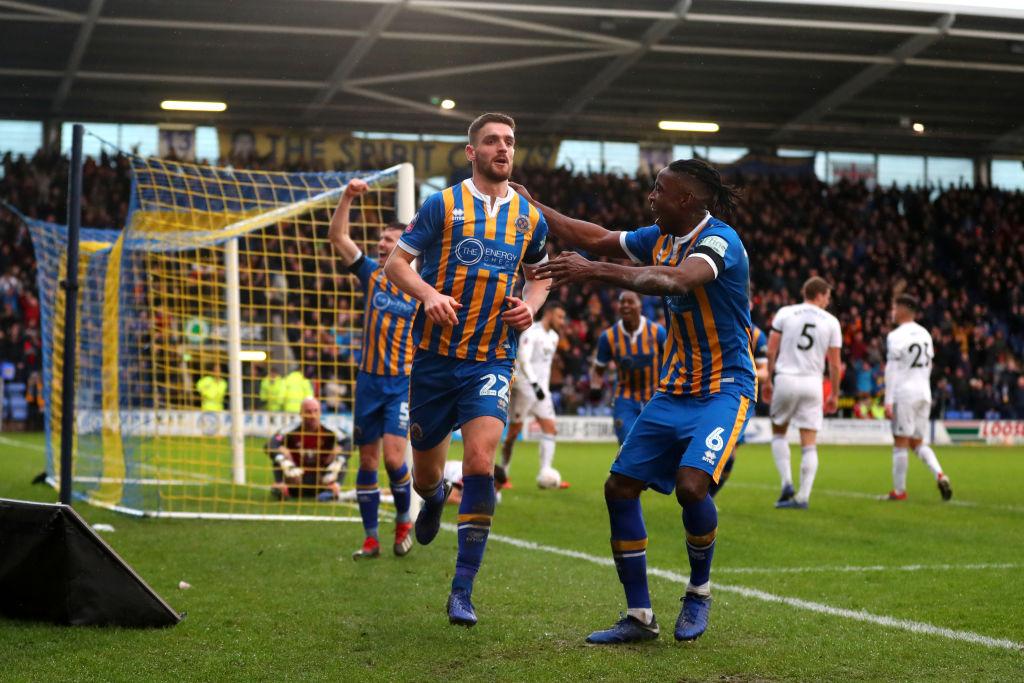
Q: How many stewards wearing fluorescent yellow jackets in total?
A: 3